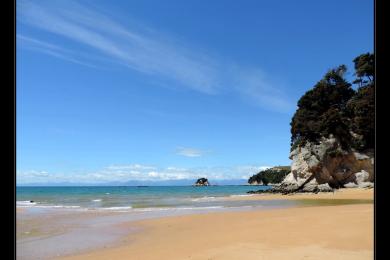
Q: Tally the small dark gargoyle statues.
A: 0